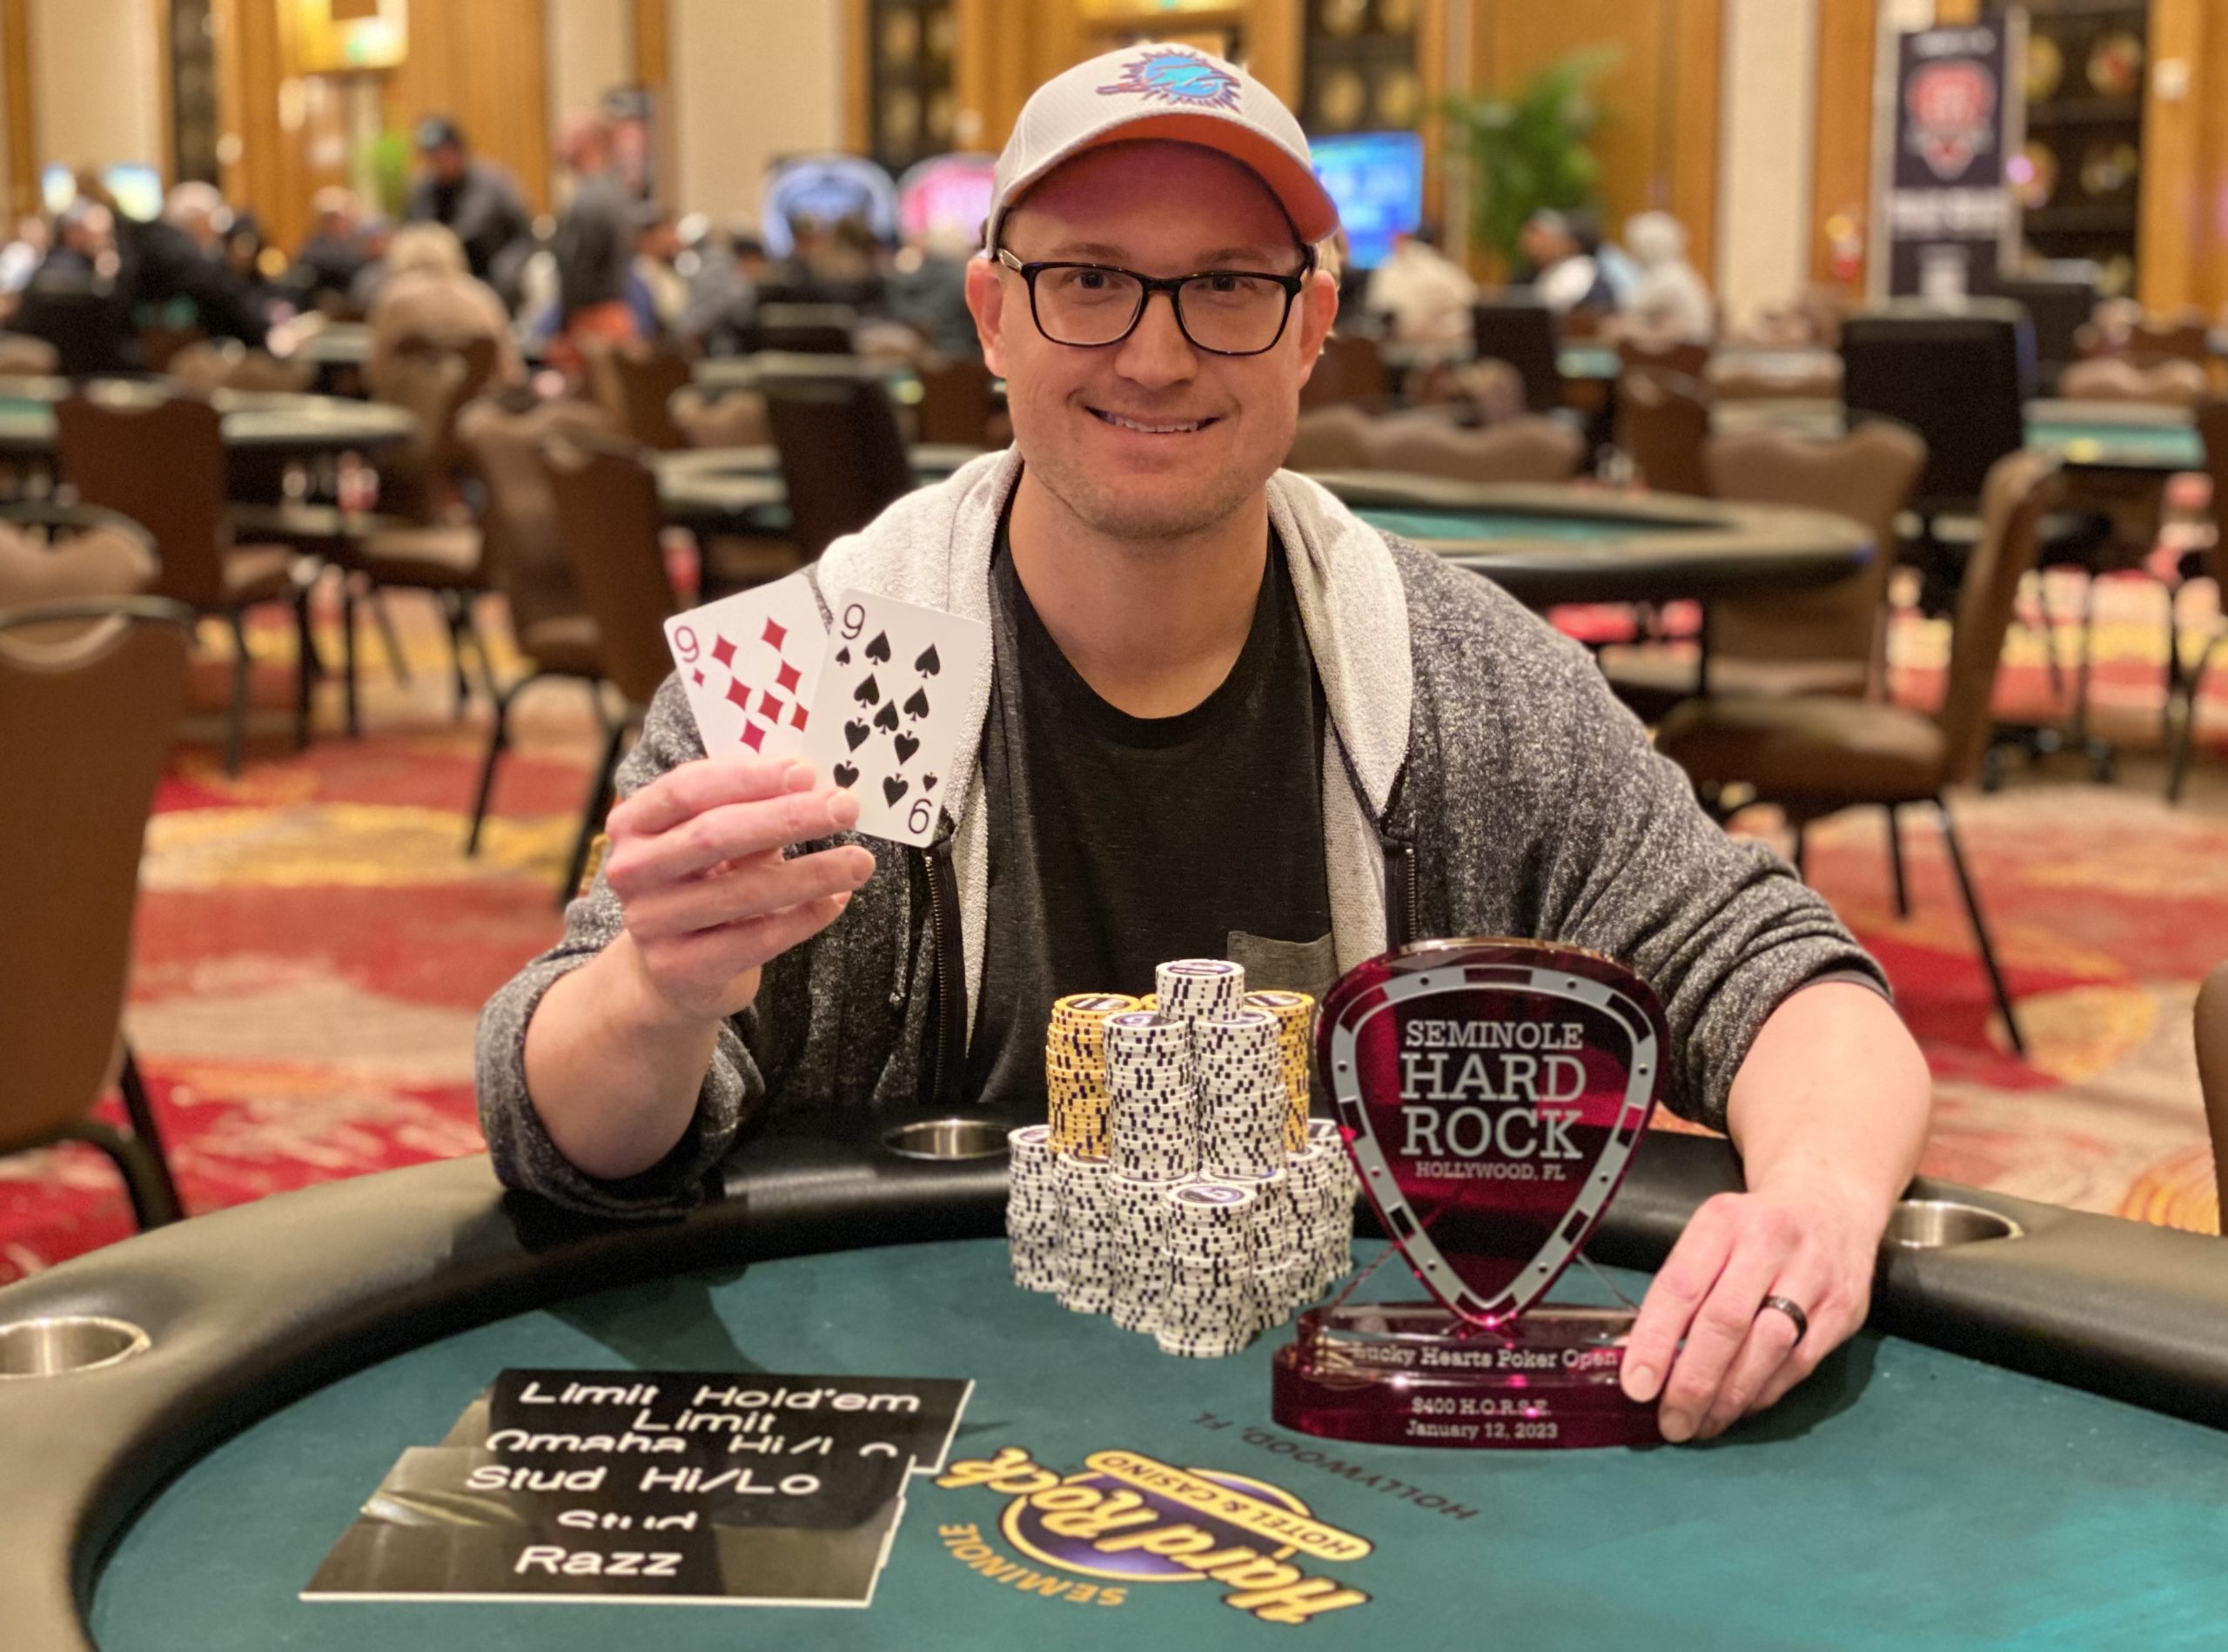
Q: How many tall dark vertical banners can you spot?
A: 1